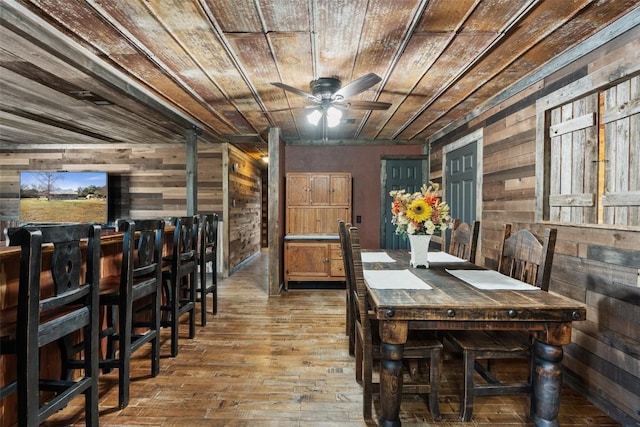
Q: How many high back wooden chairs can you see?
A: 8